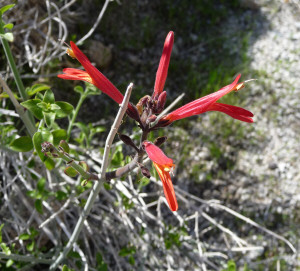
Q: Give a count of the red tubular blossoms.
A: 4